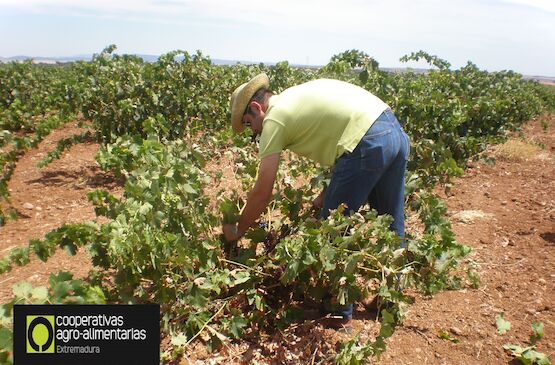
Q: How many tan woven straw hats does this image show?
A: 1